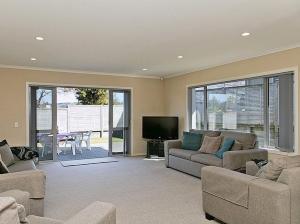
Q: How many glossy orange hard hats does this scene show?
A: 0